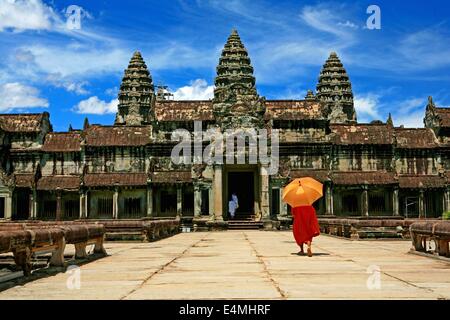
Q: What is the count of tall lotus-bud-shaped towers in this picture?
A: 3